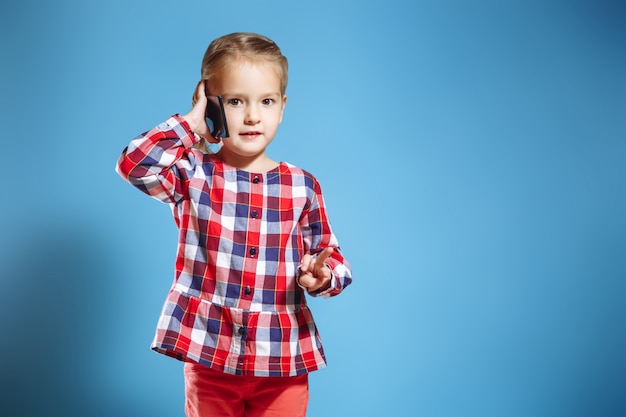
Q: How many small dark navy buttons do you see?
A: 5